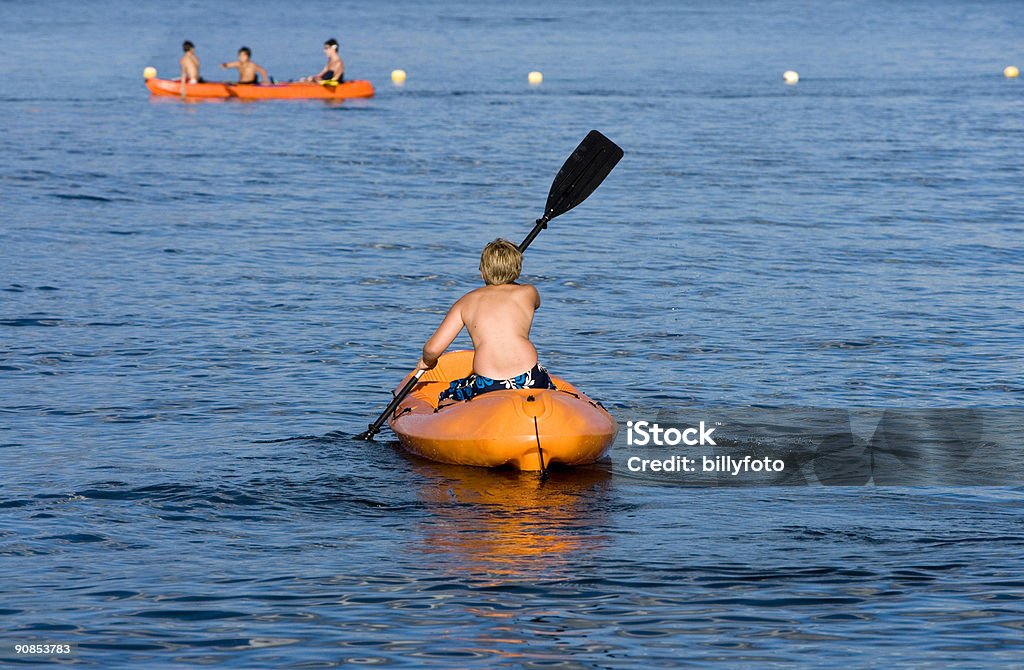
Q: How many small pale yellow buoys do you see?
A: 5